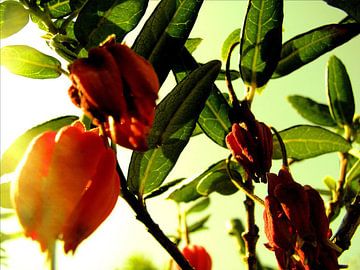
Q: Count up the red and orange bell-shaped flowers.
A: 5